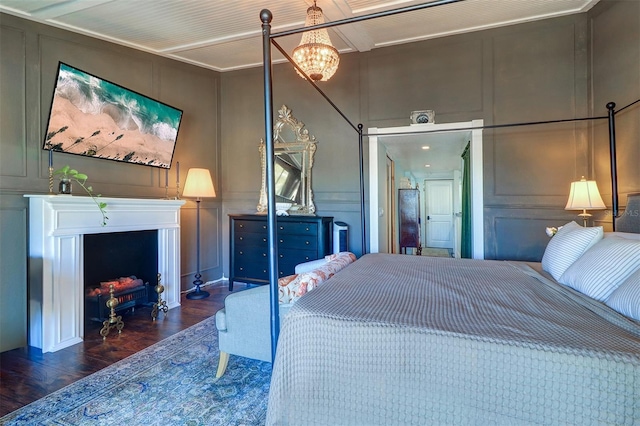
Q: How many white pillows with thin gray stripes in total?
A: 3